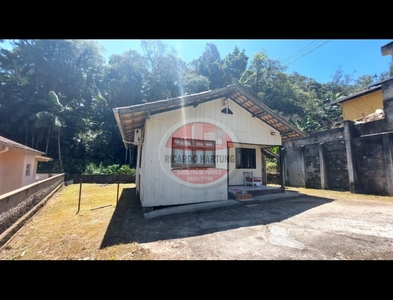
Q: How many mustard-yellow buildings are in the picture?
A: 1